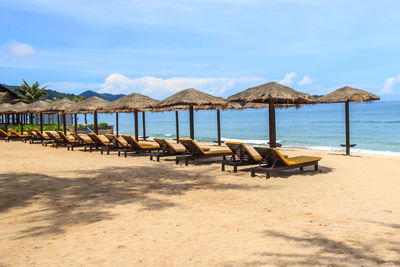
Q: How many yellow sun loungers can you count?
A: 14